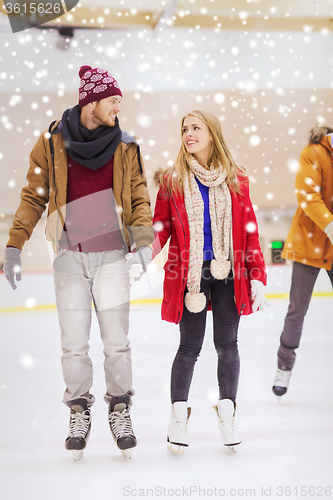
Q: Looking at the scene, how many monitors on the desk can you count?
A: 0